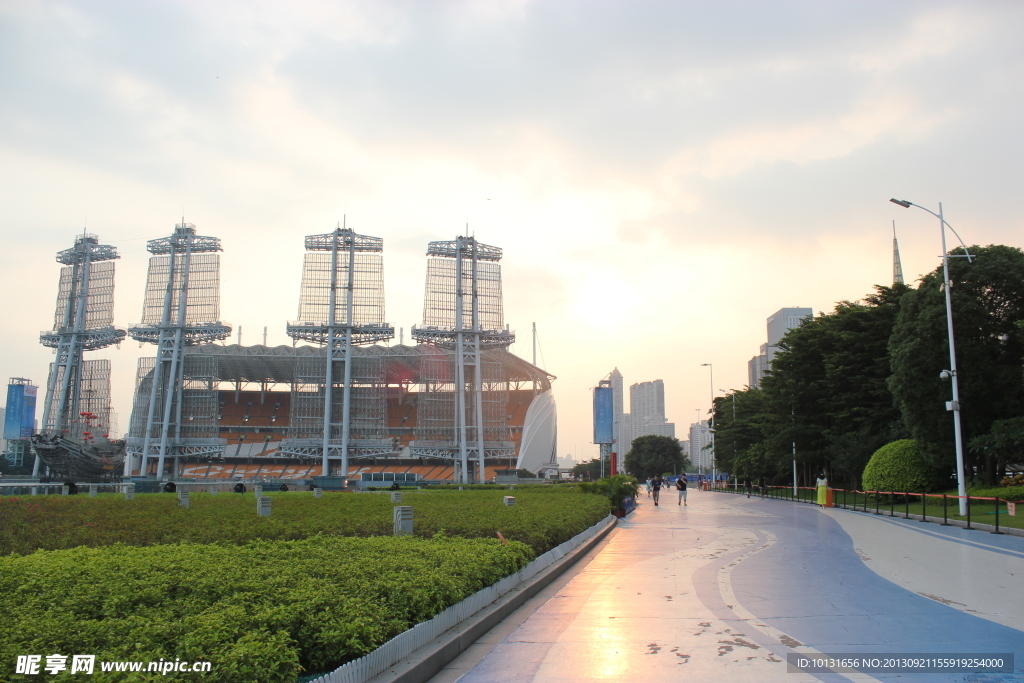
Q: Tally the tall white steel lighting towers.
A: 4